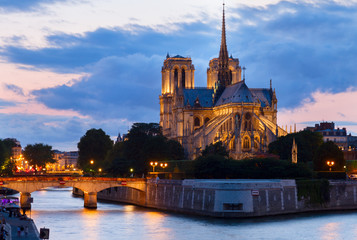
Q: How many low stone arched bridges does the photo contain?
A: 1